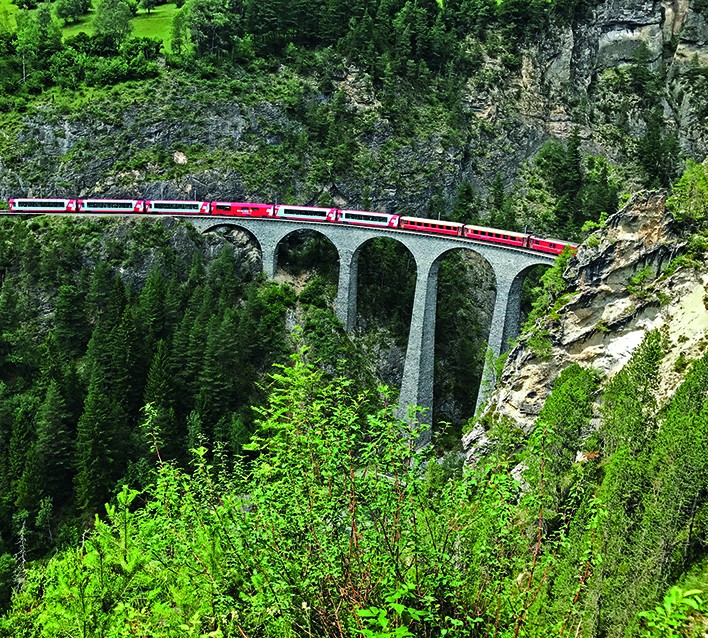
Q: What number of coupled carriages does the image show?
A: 9